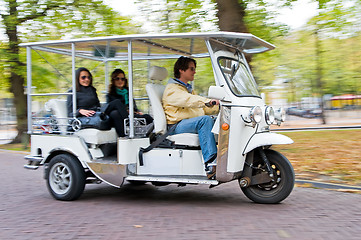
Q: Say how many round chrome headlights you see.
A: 3